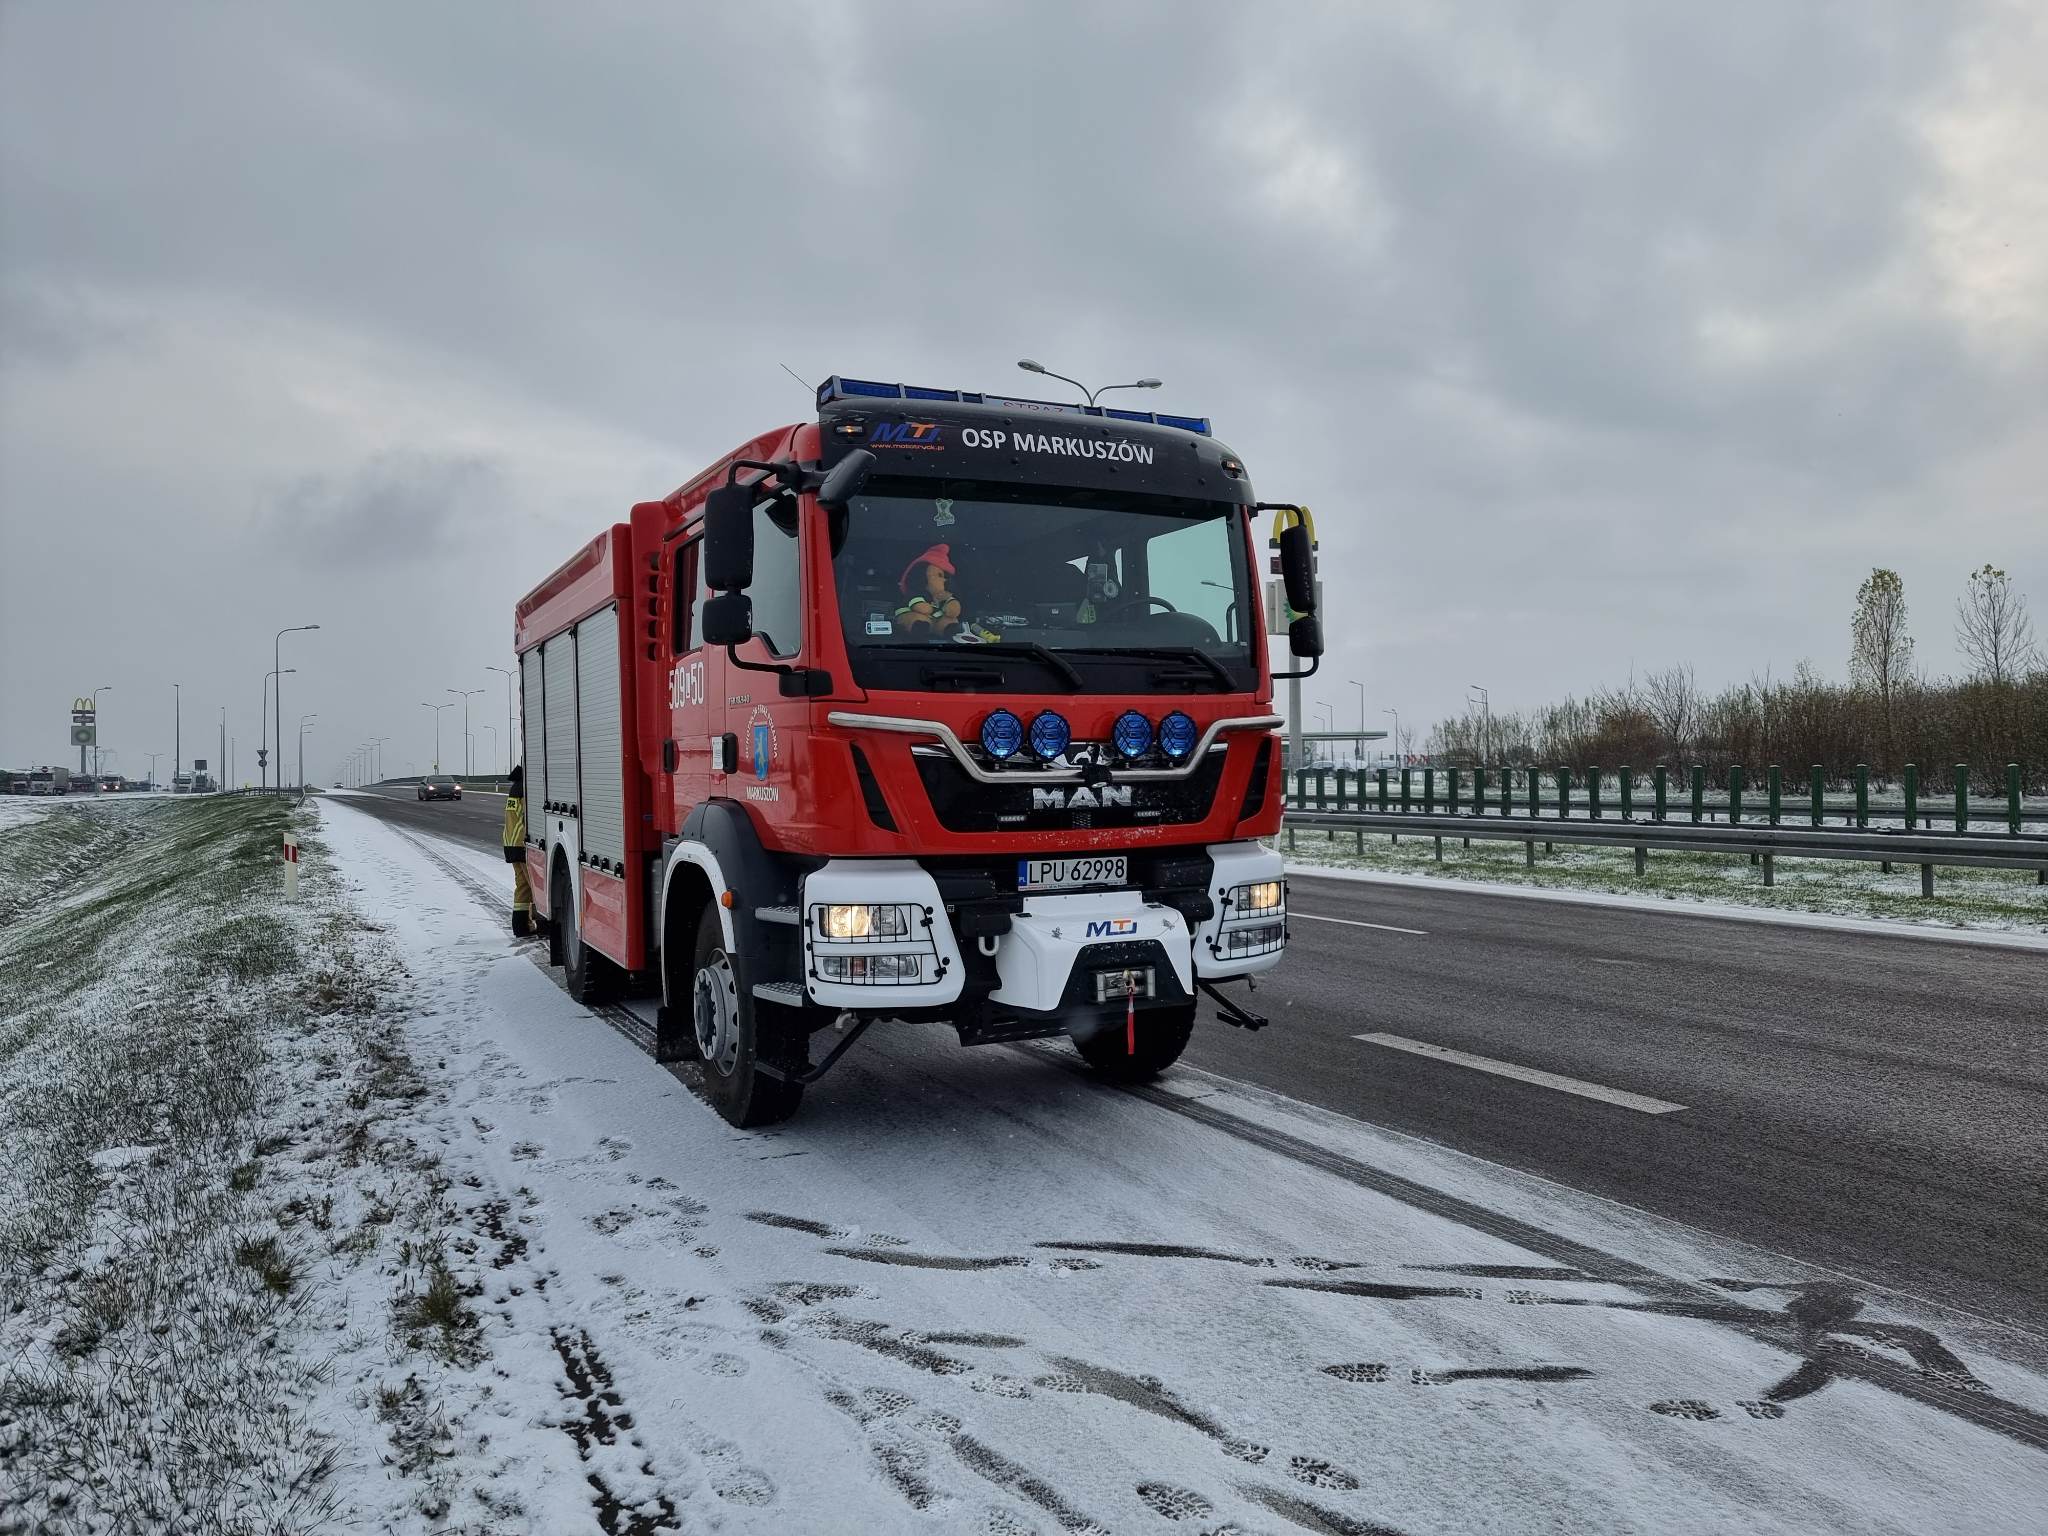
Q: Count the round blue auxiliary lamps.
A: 4